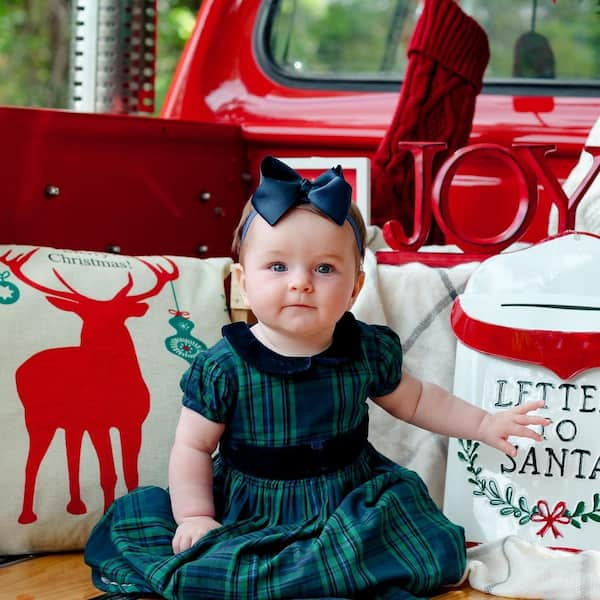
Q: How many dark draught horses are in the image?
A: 0